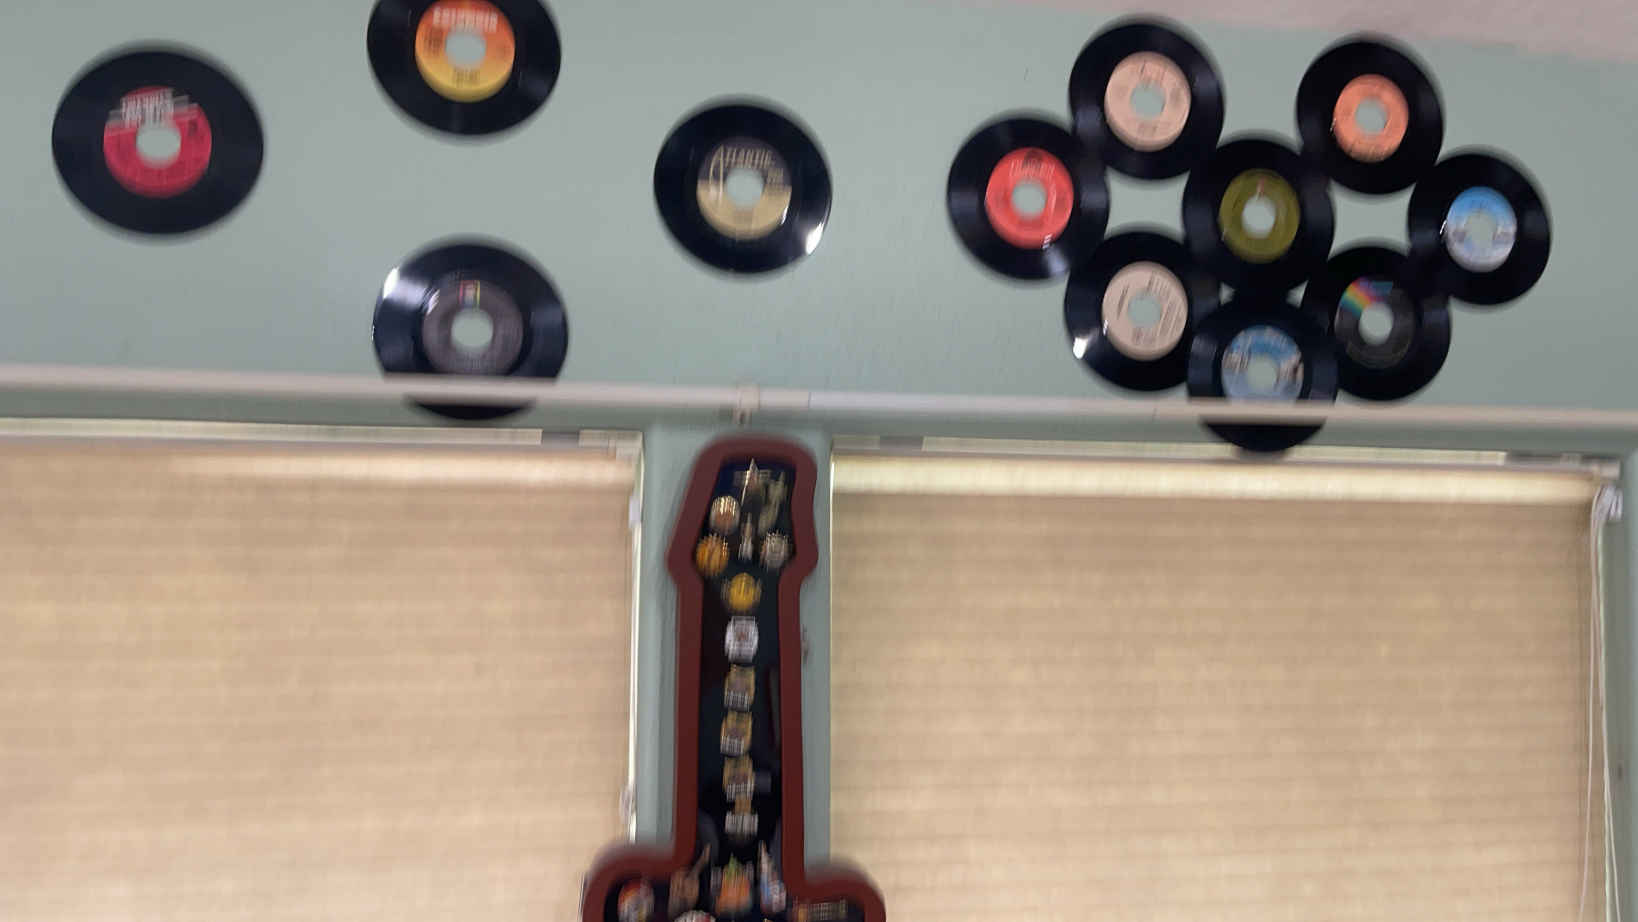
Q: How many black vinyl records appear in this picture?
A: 12